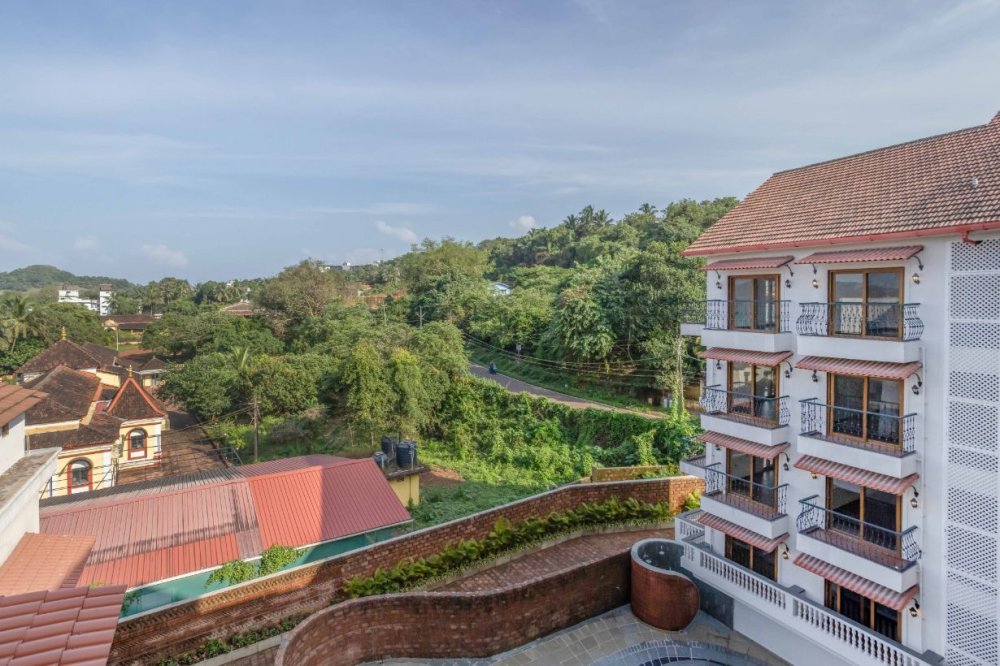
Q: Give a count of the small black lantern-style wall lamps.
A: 14